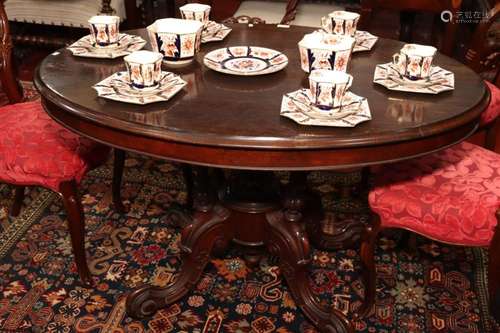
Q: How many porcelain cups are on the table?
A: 6